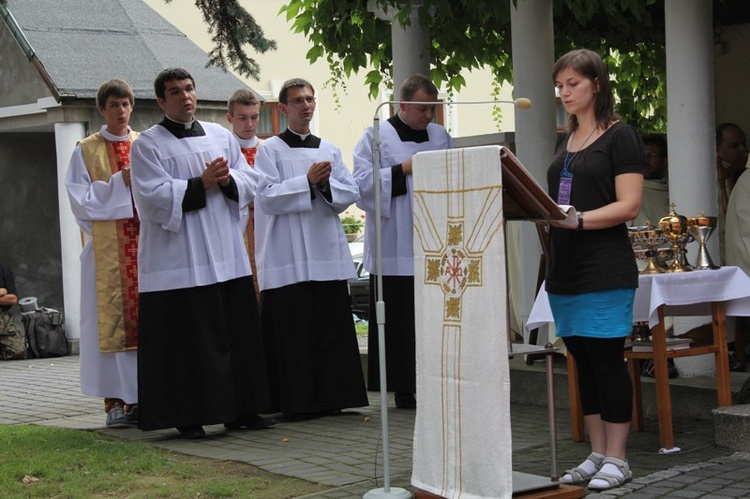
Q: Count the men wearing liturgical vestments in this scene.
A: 5